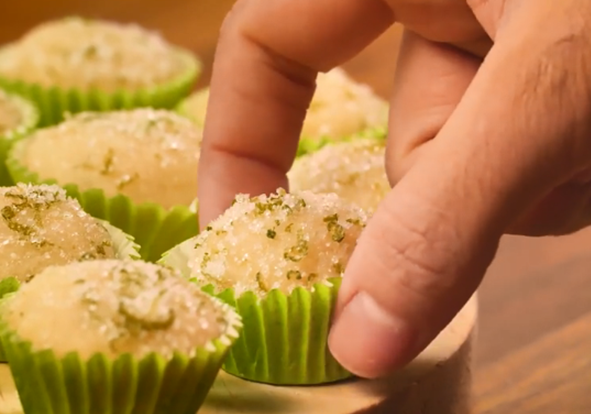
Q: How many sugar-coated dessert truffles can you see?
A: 8